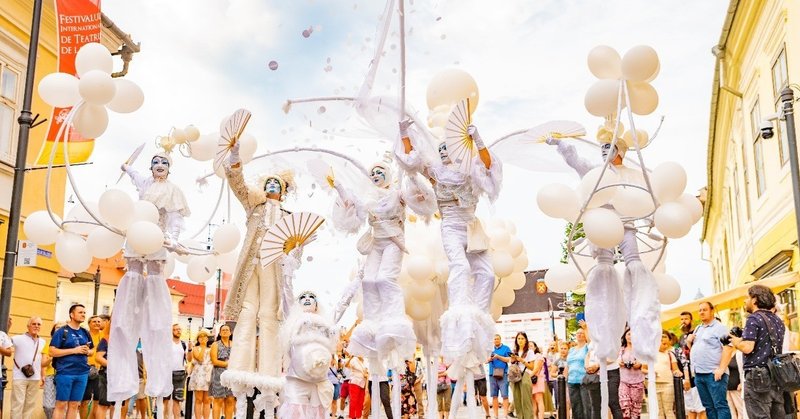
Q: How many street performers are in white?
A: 6